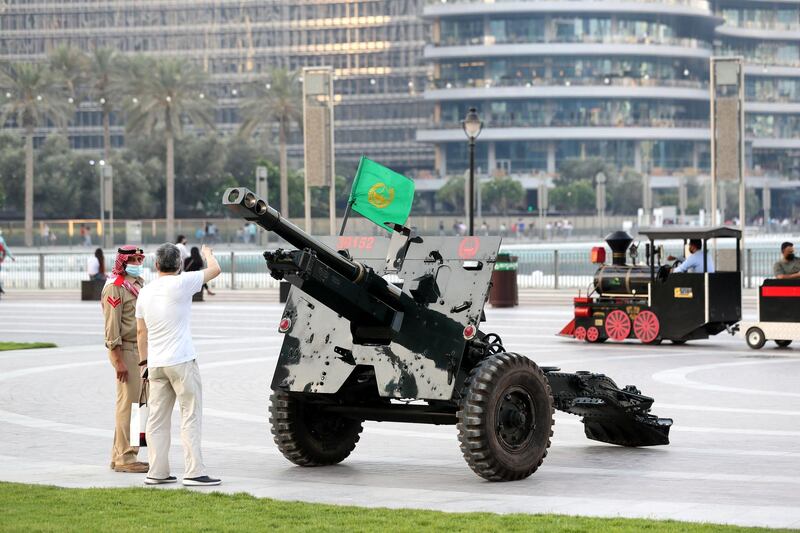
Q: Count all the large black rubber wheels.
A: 2